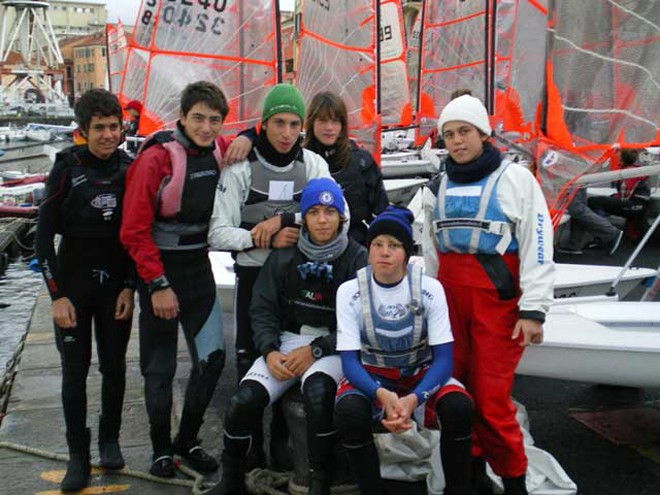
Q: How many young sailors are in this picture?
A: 7